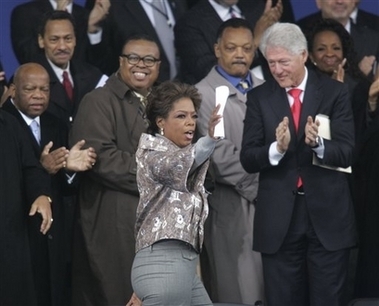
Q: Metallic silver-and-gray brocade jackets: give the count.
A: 1